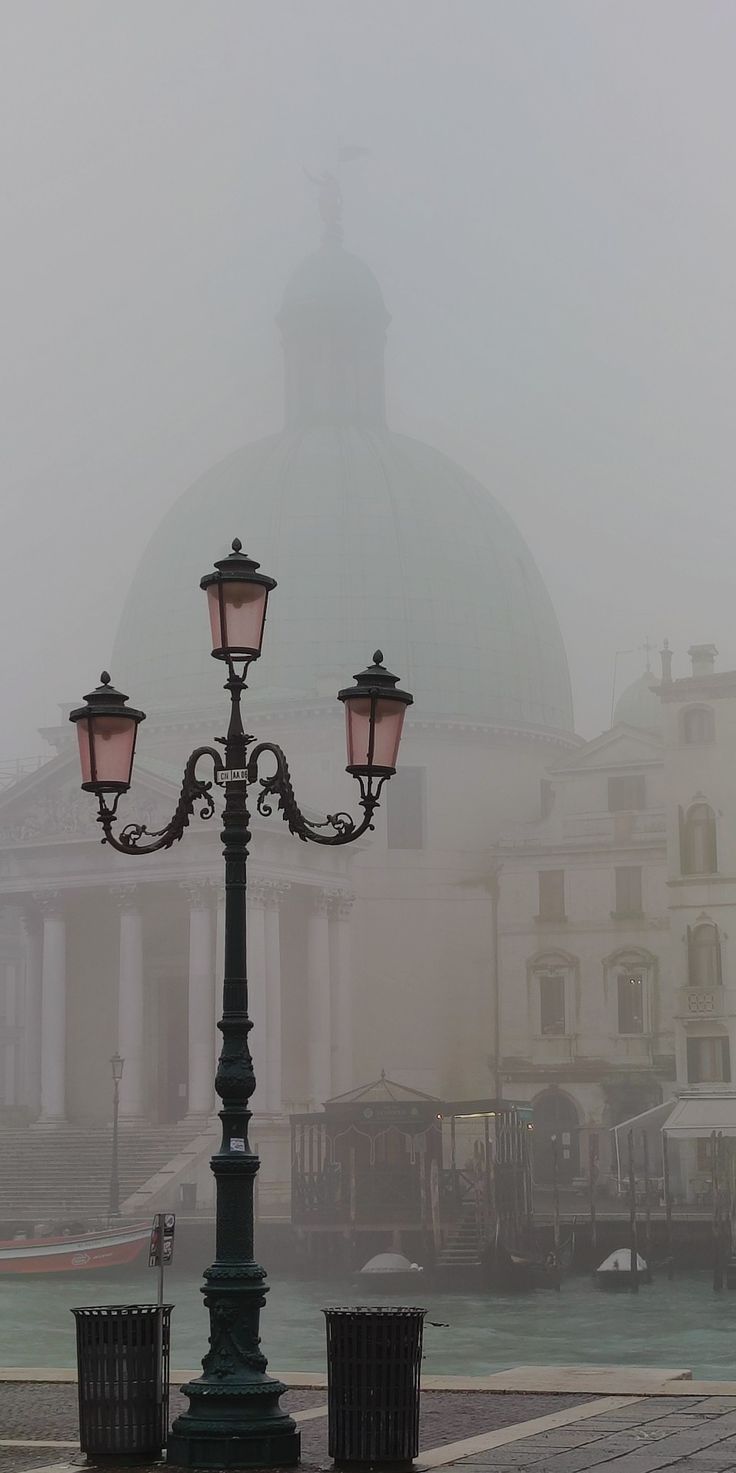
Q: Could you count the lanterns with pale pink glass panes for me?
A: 3